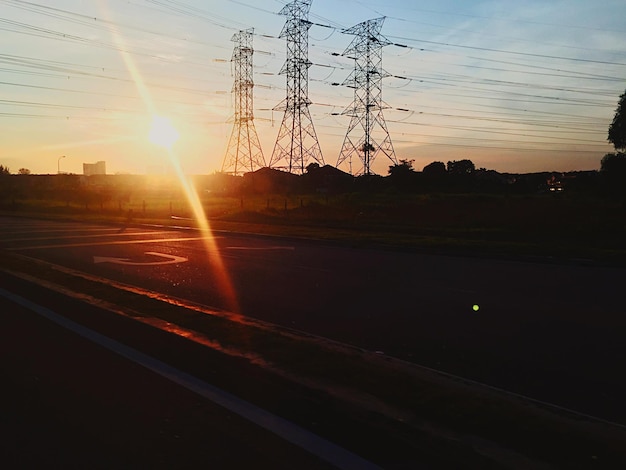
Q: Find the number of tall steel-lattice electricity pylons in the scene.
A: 3